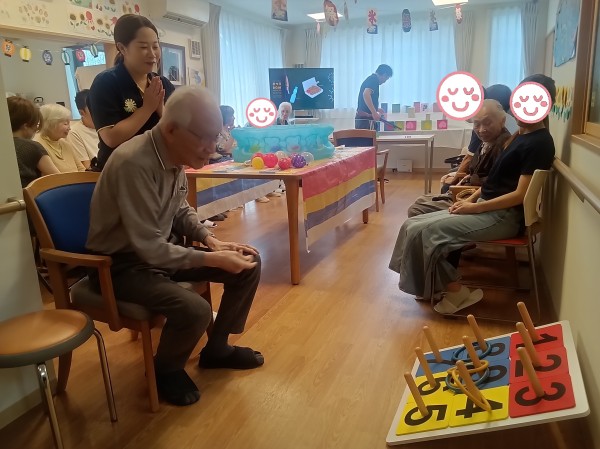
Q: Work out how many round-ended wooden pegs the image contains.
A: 9